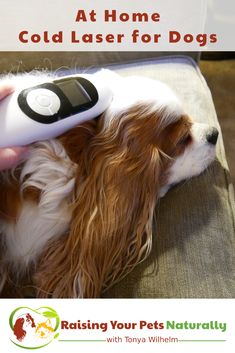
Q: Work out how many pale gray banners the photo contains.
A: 1